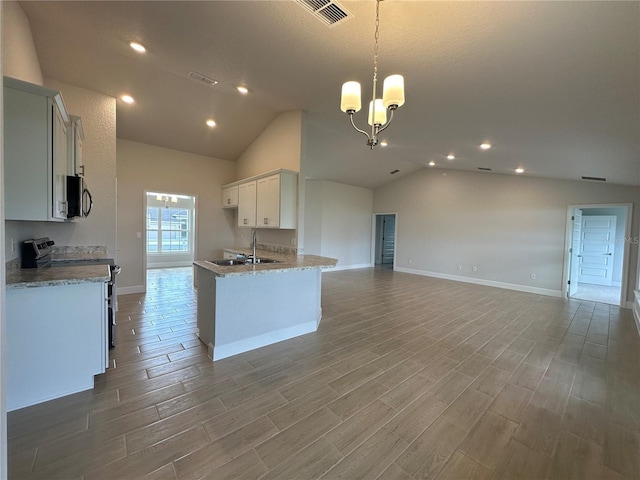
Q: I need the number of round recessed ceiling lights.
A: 9